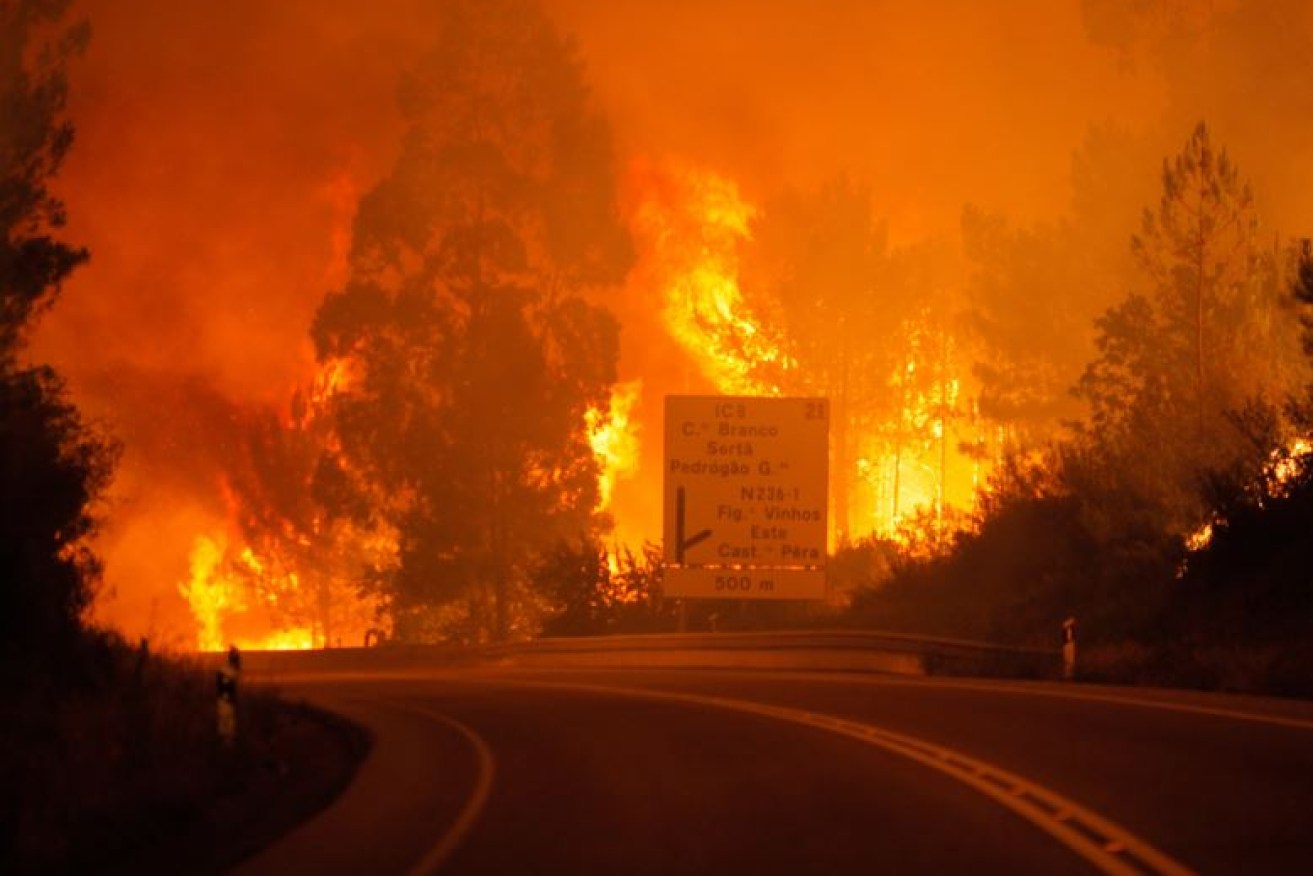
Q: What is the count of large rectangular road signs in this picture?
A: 1